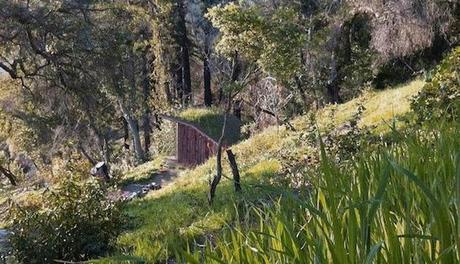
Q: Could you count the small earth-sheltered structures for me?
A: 1